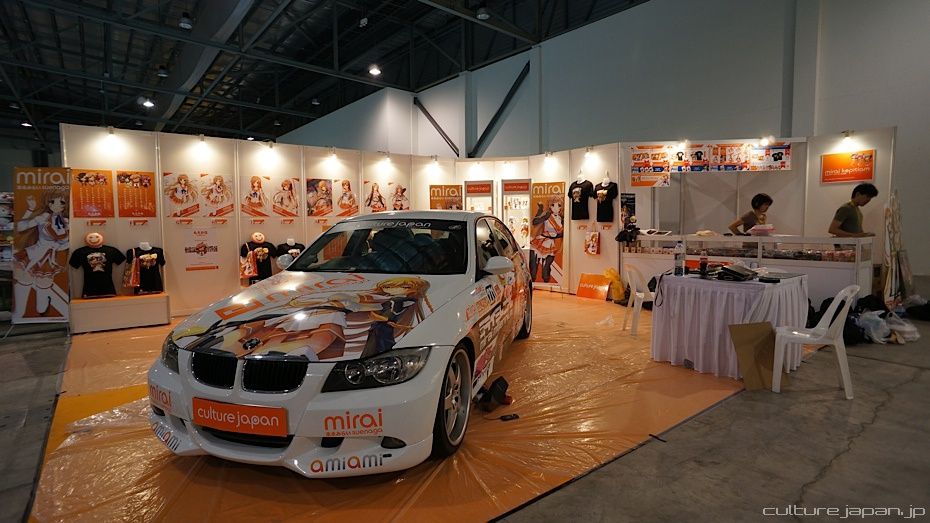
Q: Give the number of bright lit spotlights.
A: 13